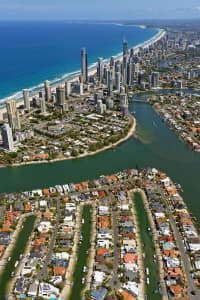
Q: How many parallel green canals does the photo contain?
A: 3